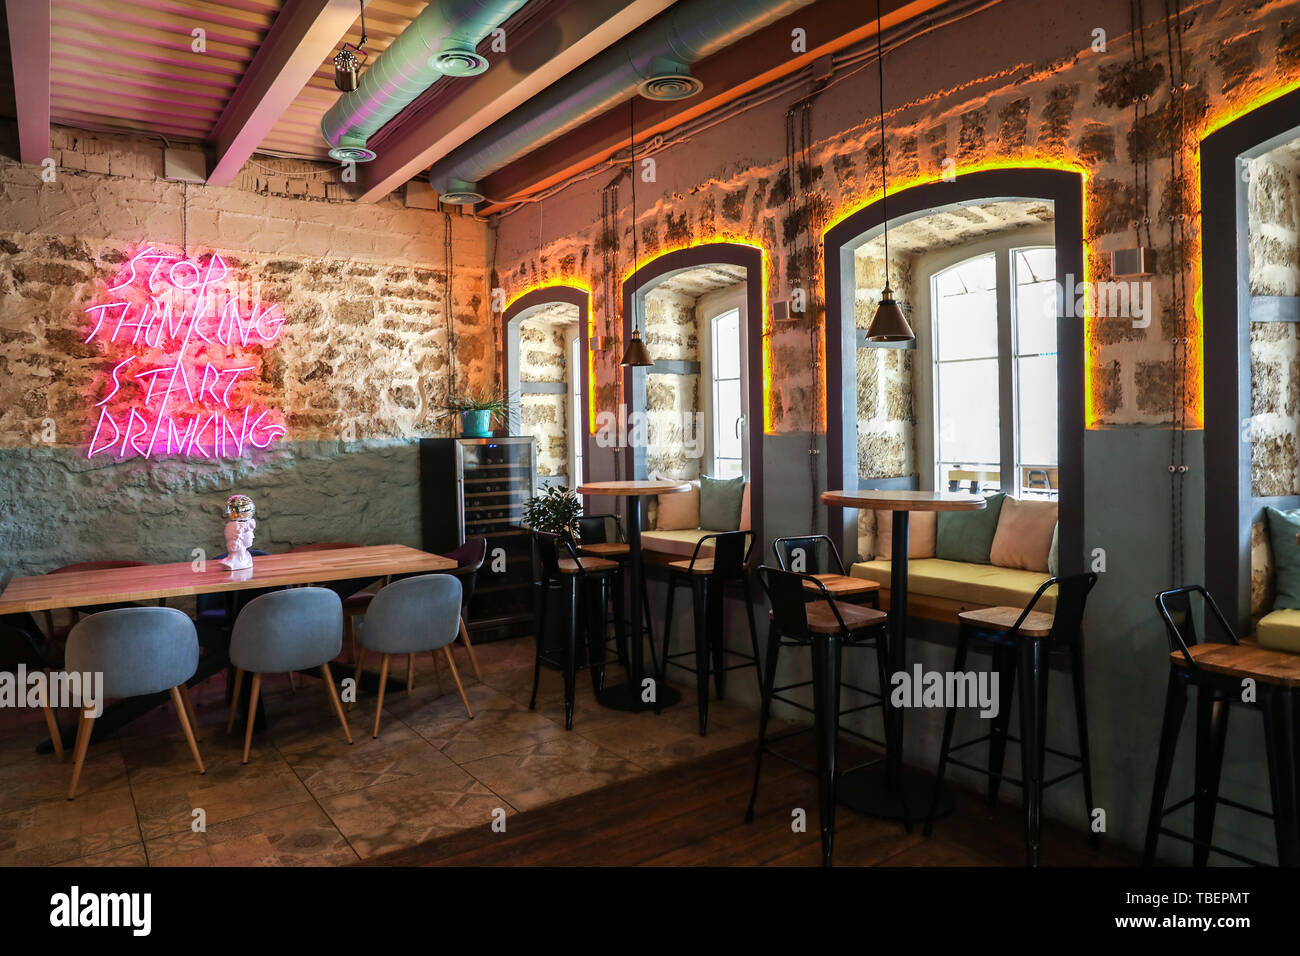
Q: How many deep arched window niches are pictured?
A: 4